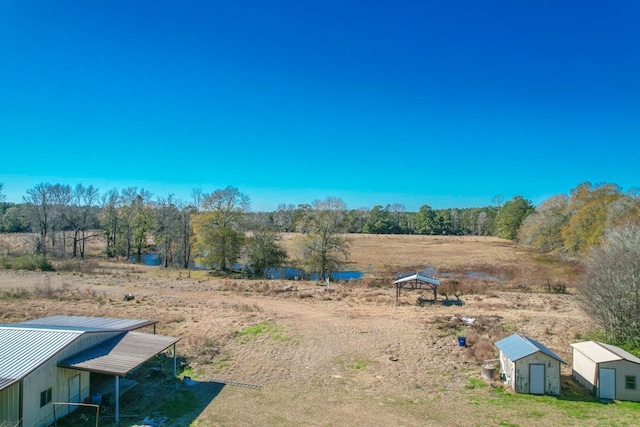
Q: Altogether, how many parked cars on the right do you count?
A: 0